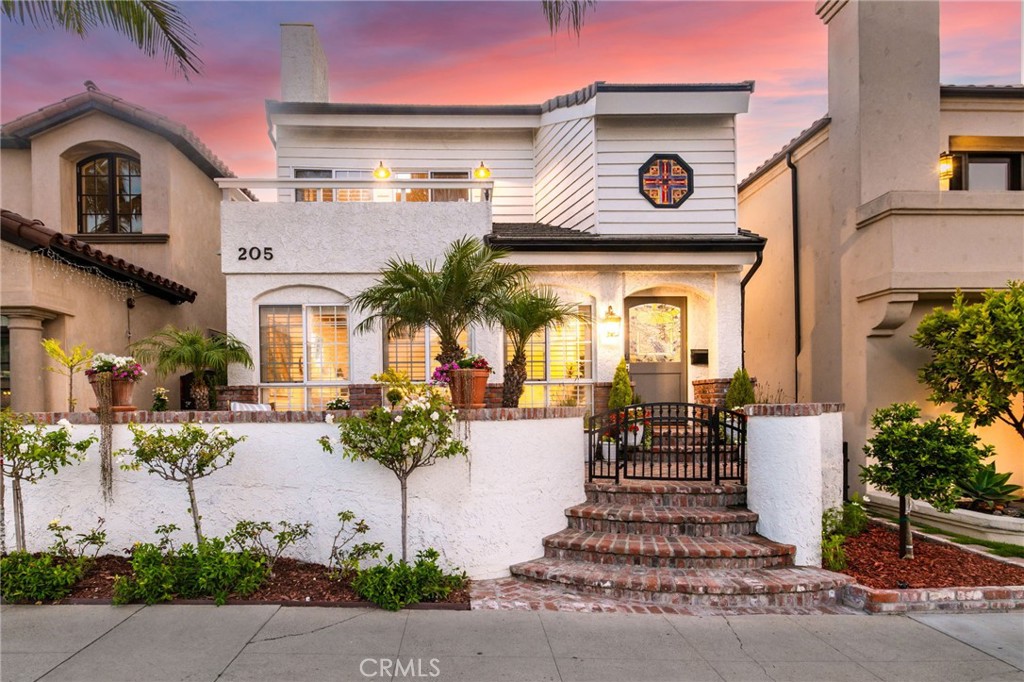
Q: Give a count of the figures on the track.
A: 0